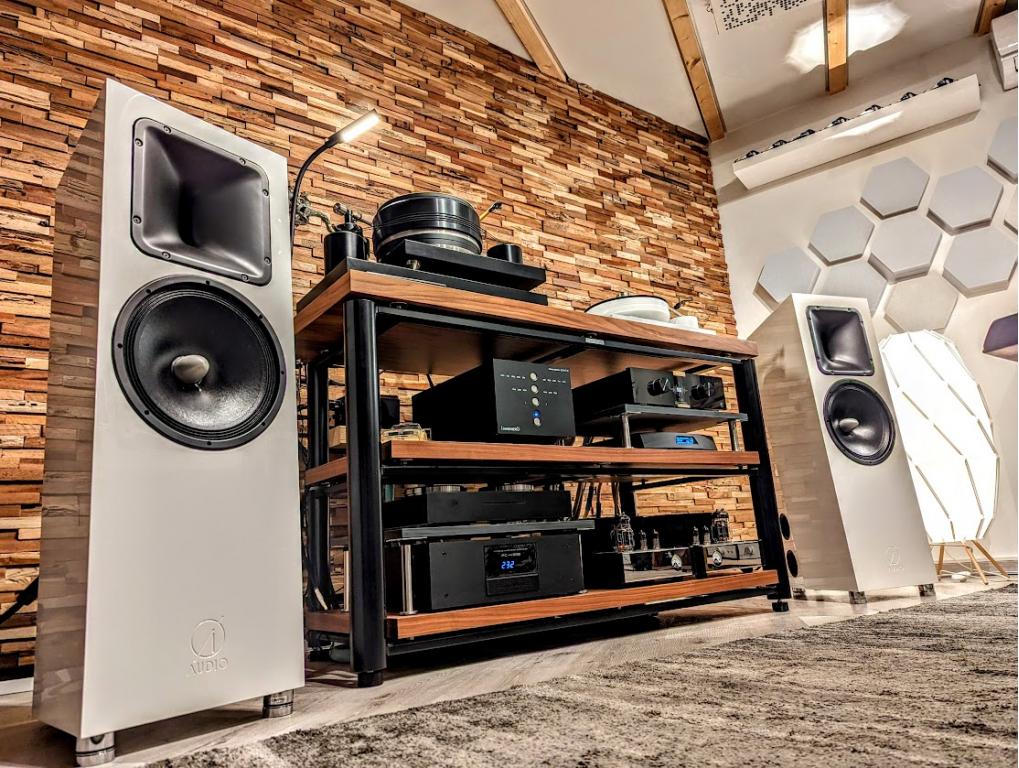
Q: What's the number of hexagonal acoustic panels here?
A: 10